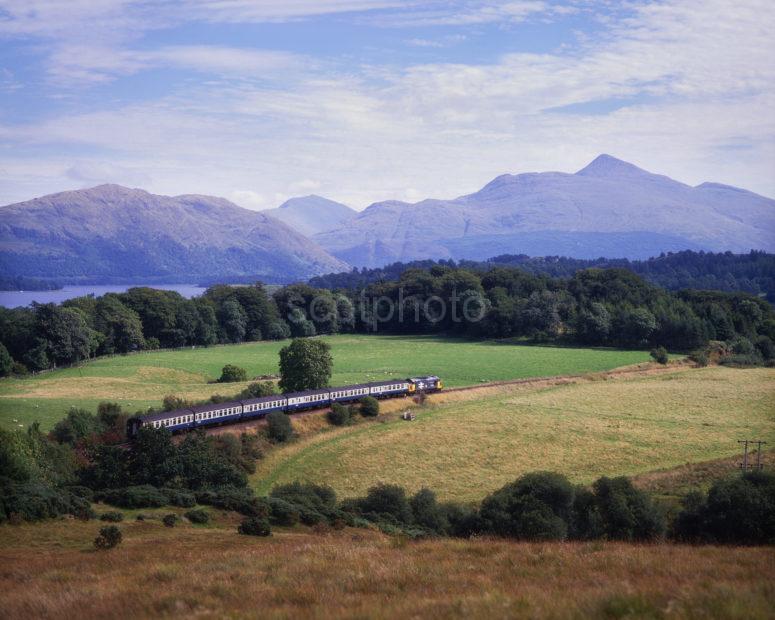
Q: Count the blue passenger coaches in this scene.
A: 6